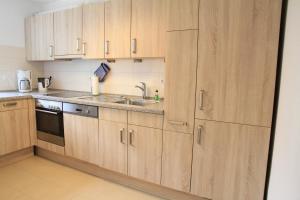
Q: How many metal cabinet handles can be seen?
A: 11